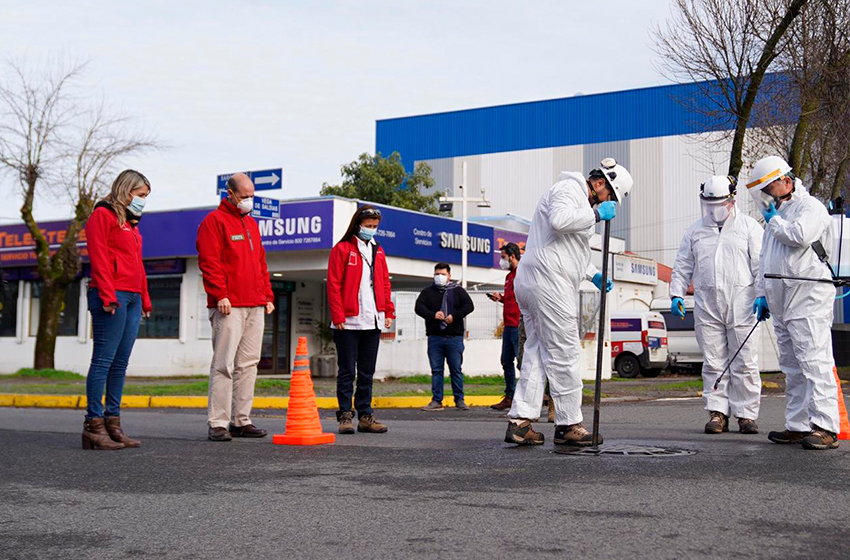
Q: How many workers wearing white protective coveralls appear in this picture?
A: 3